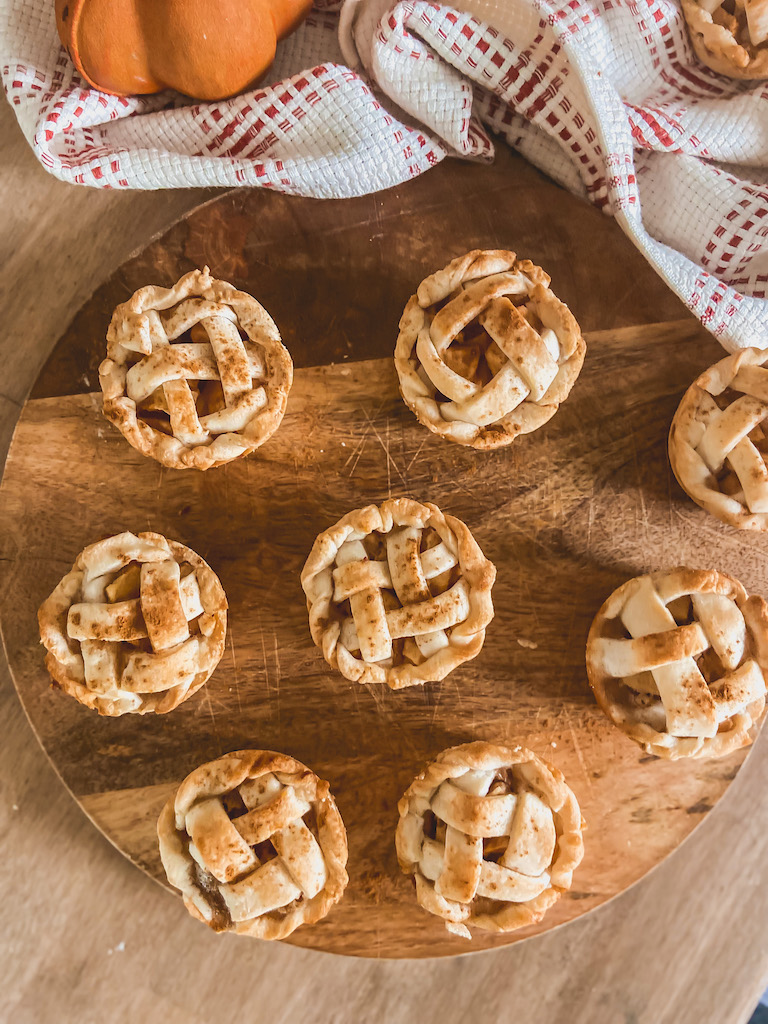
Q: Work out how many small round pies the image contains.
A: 9